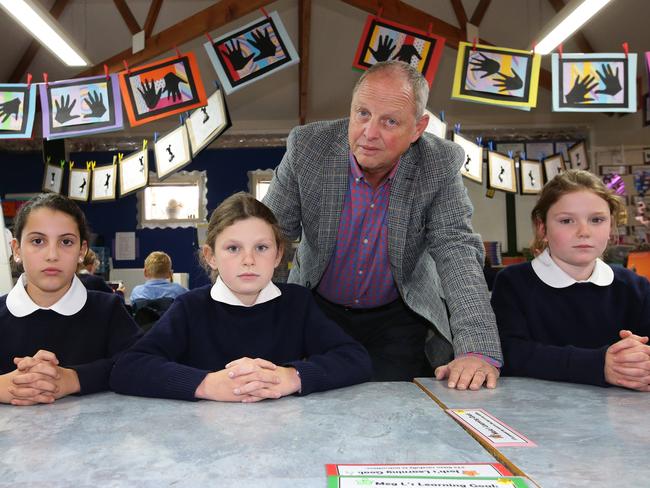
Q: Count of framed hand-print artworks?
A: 7